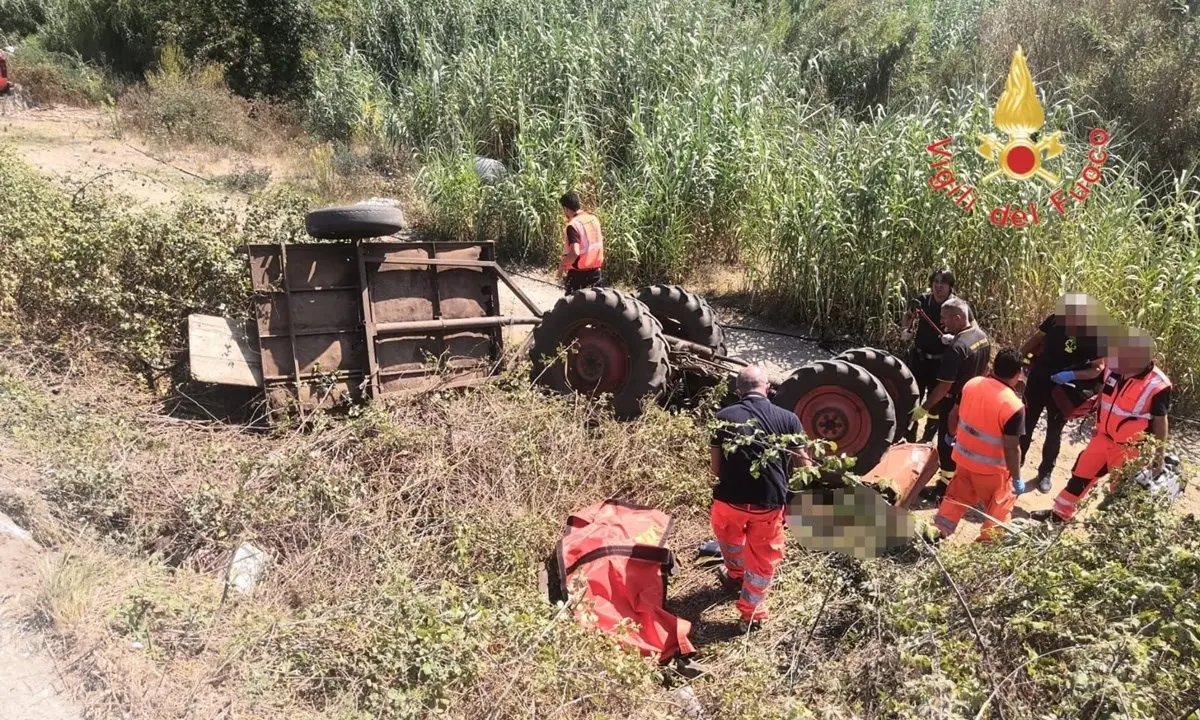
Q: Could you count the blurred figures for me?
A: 3